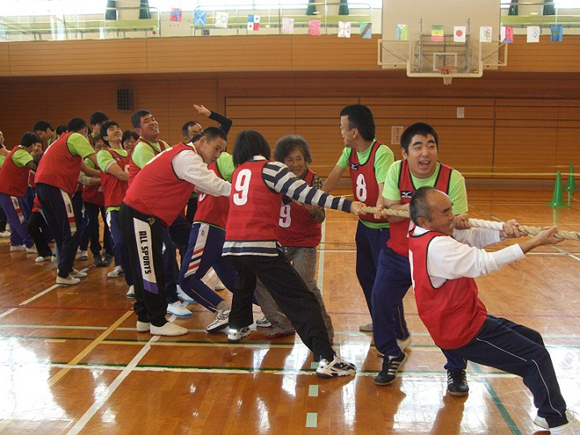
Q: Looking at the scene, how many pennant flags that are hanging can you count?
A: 15